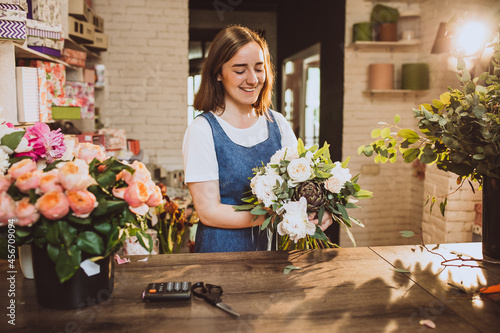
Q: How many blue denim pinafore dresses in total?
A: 1